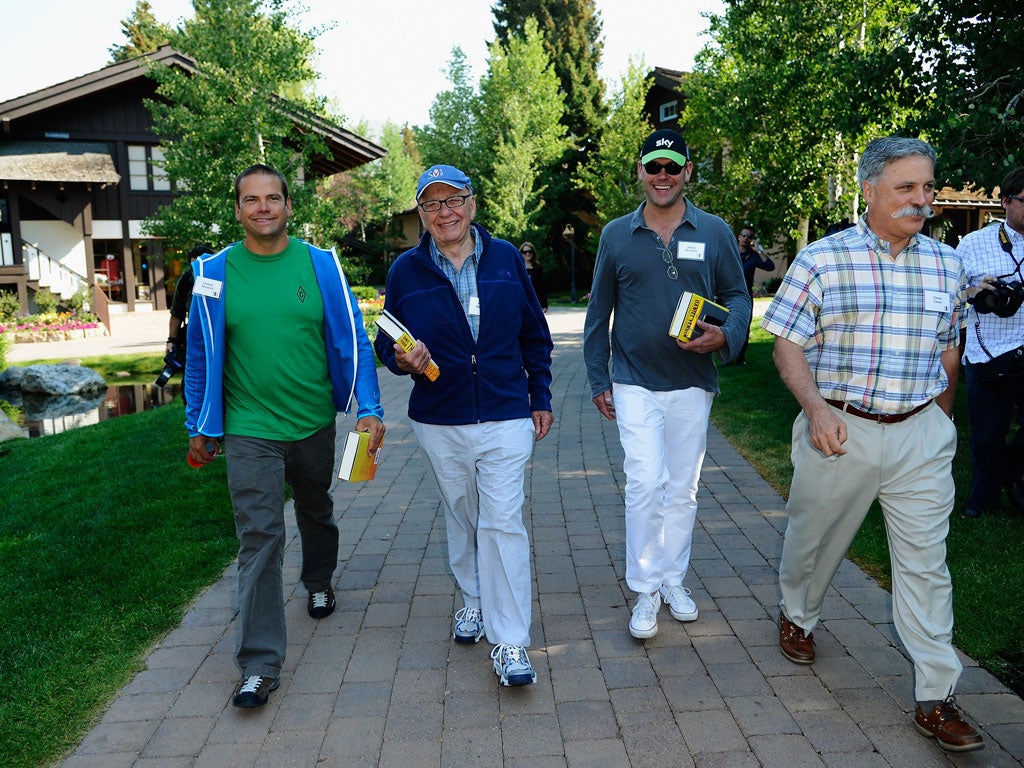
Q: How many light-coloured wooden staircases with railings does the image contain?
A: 1